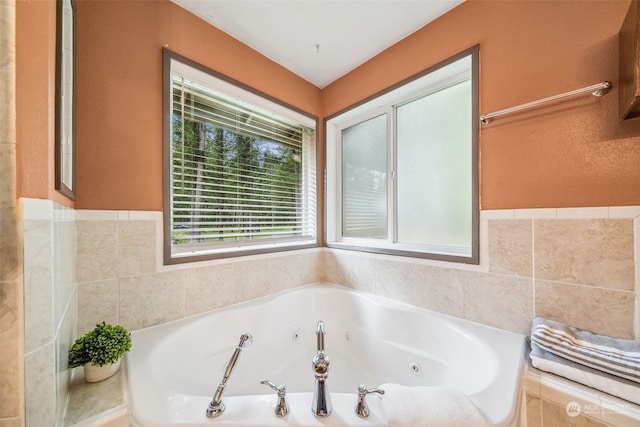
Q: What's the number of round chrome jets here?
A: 3